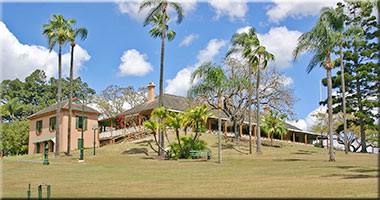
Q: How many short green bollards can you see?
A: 3